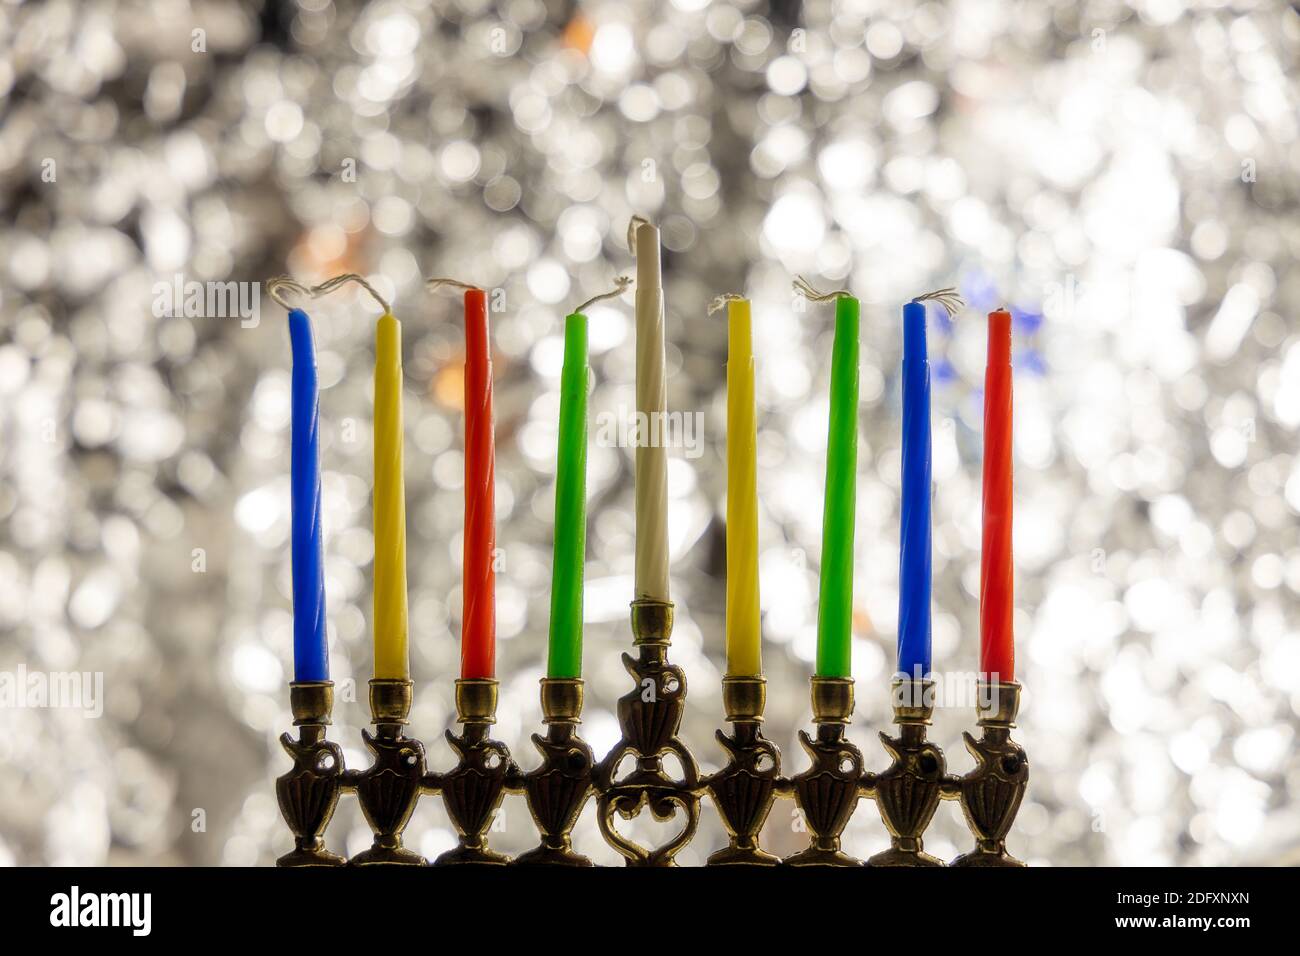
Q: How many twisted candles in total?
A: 9